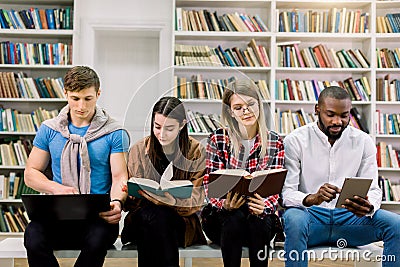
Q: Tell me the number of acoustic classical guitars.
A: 0